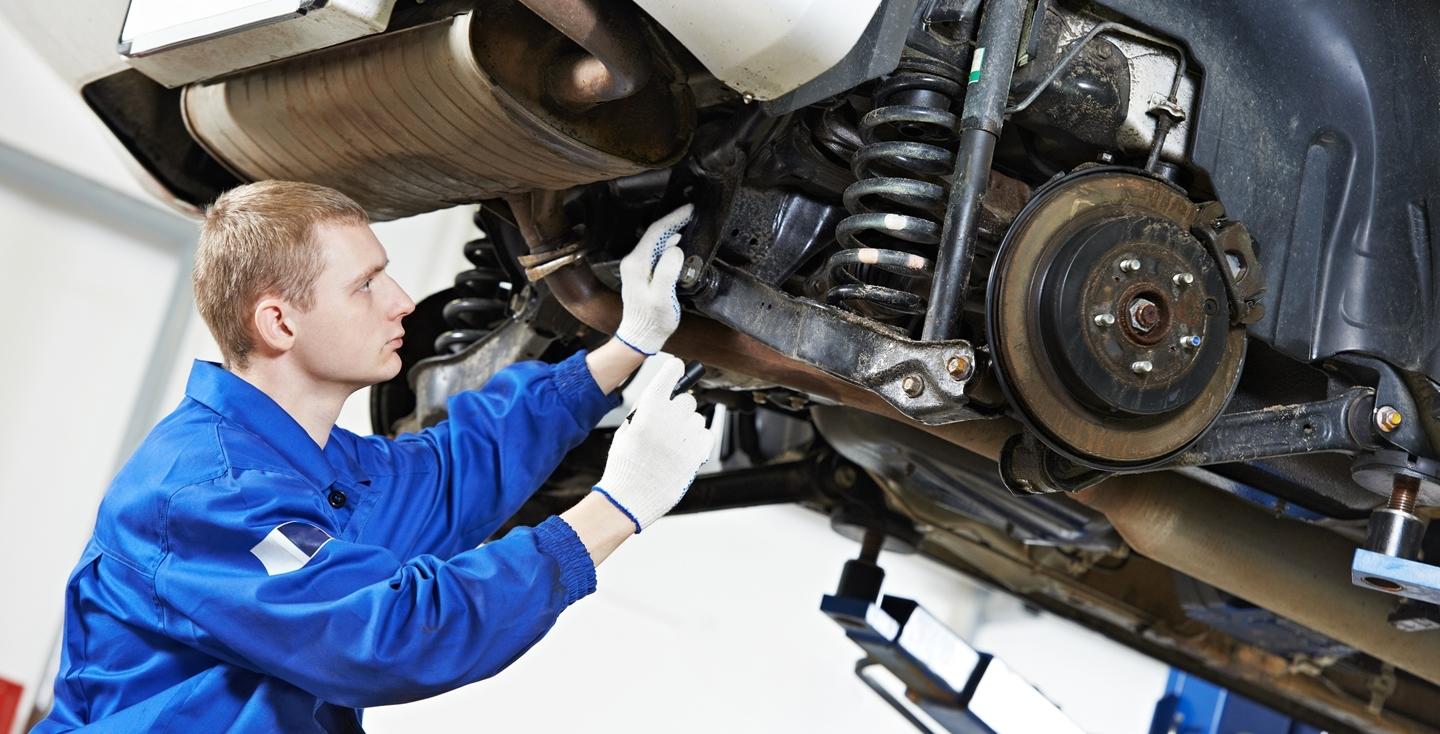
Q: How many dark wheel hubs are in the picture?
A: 1